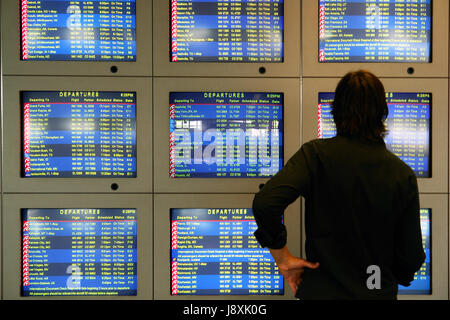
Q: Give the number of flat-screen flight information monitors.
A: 9